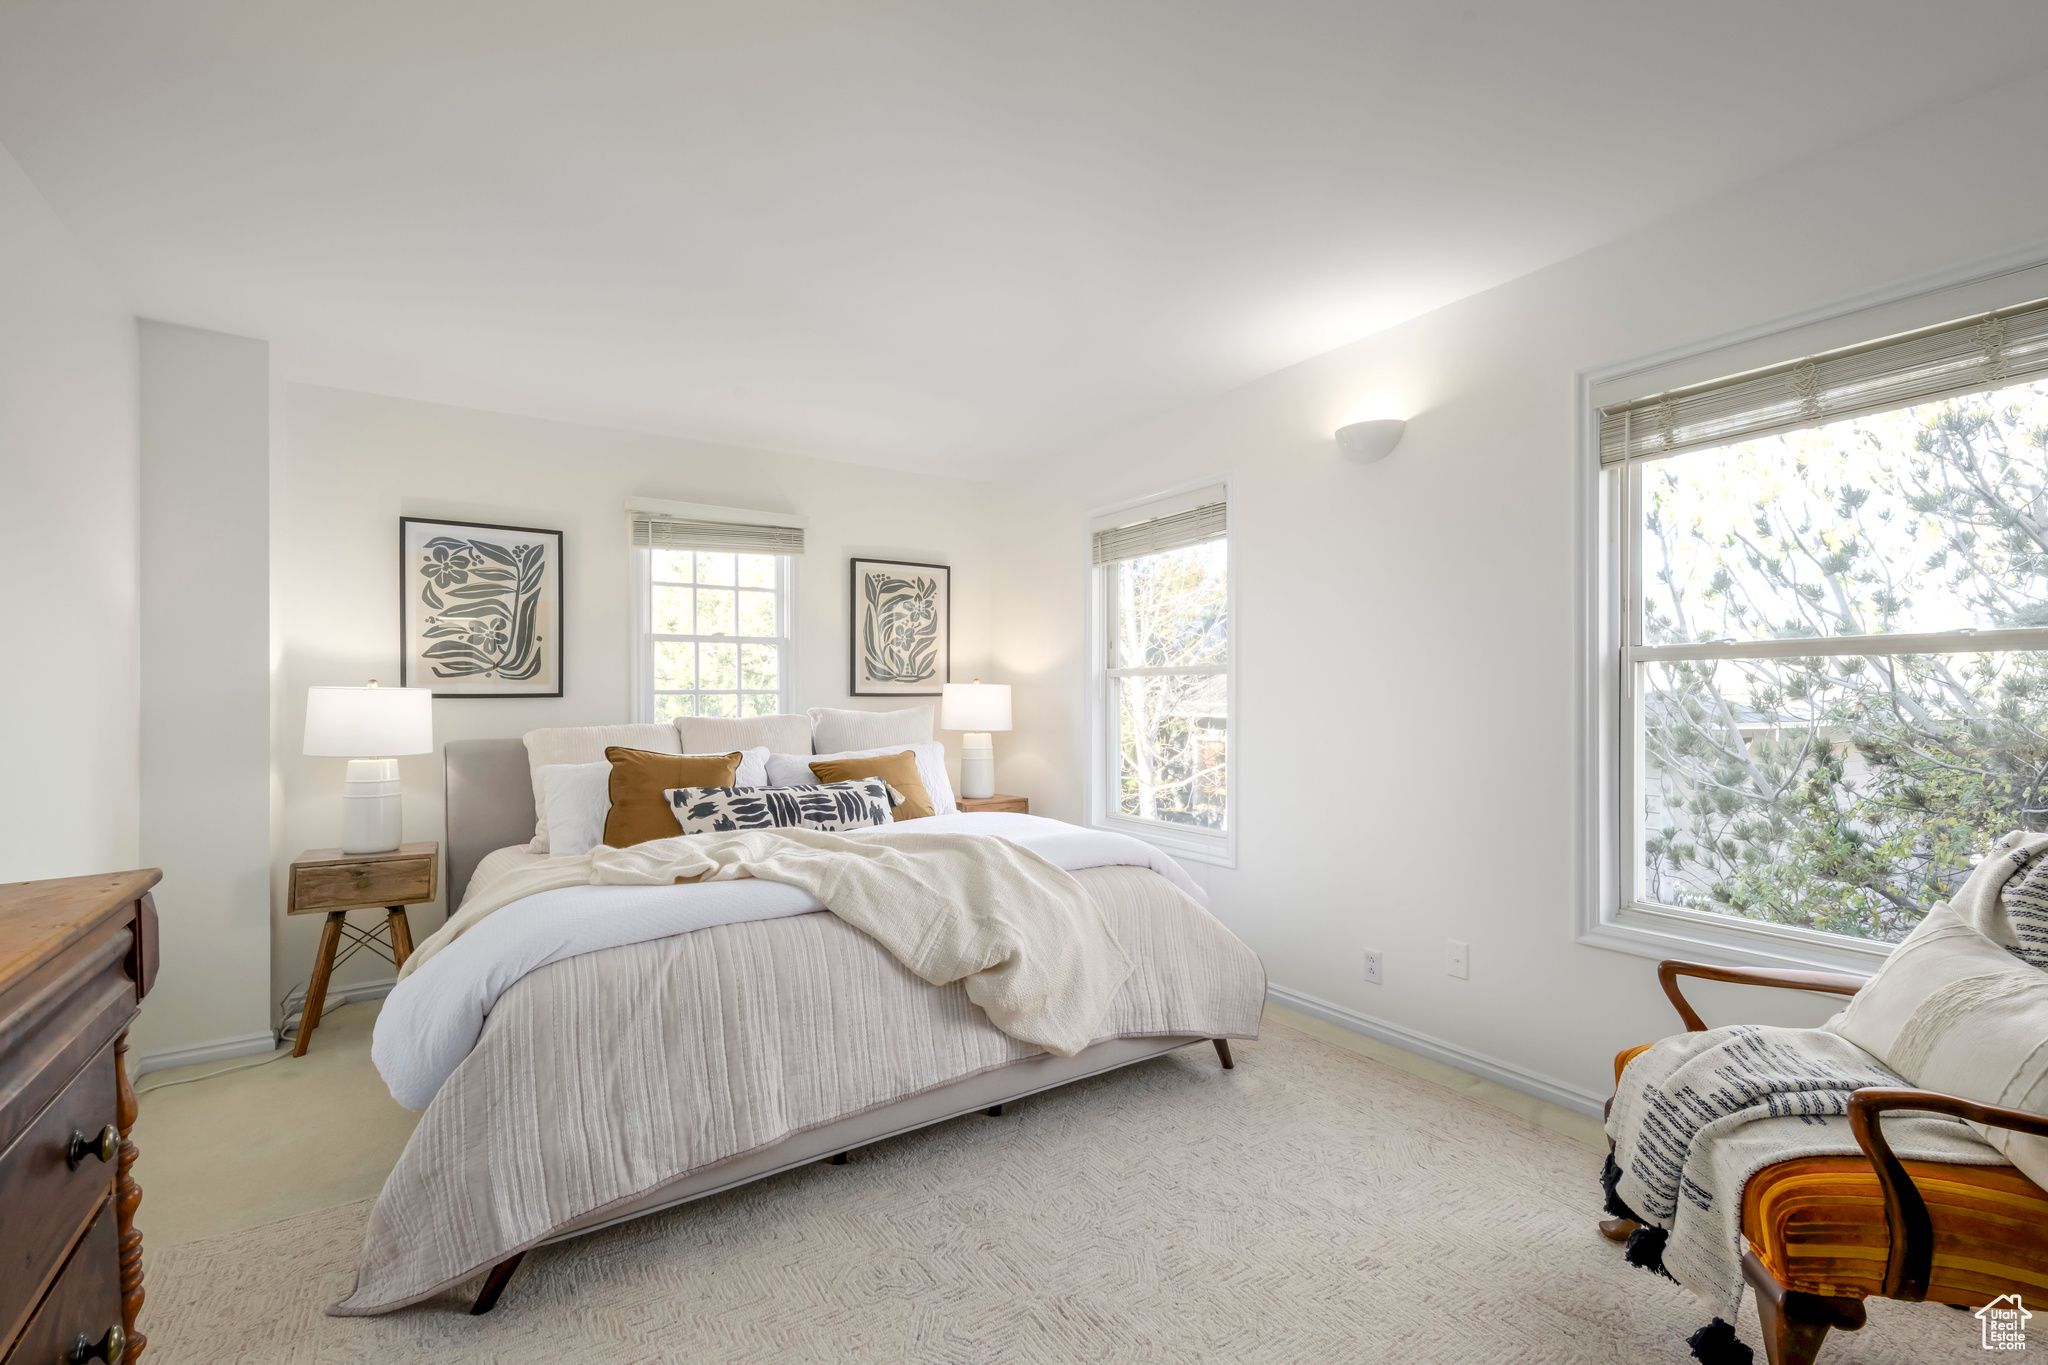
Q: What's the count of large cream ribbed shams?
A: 3